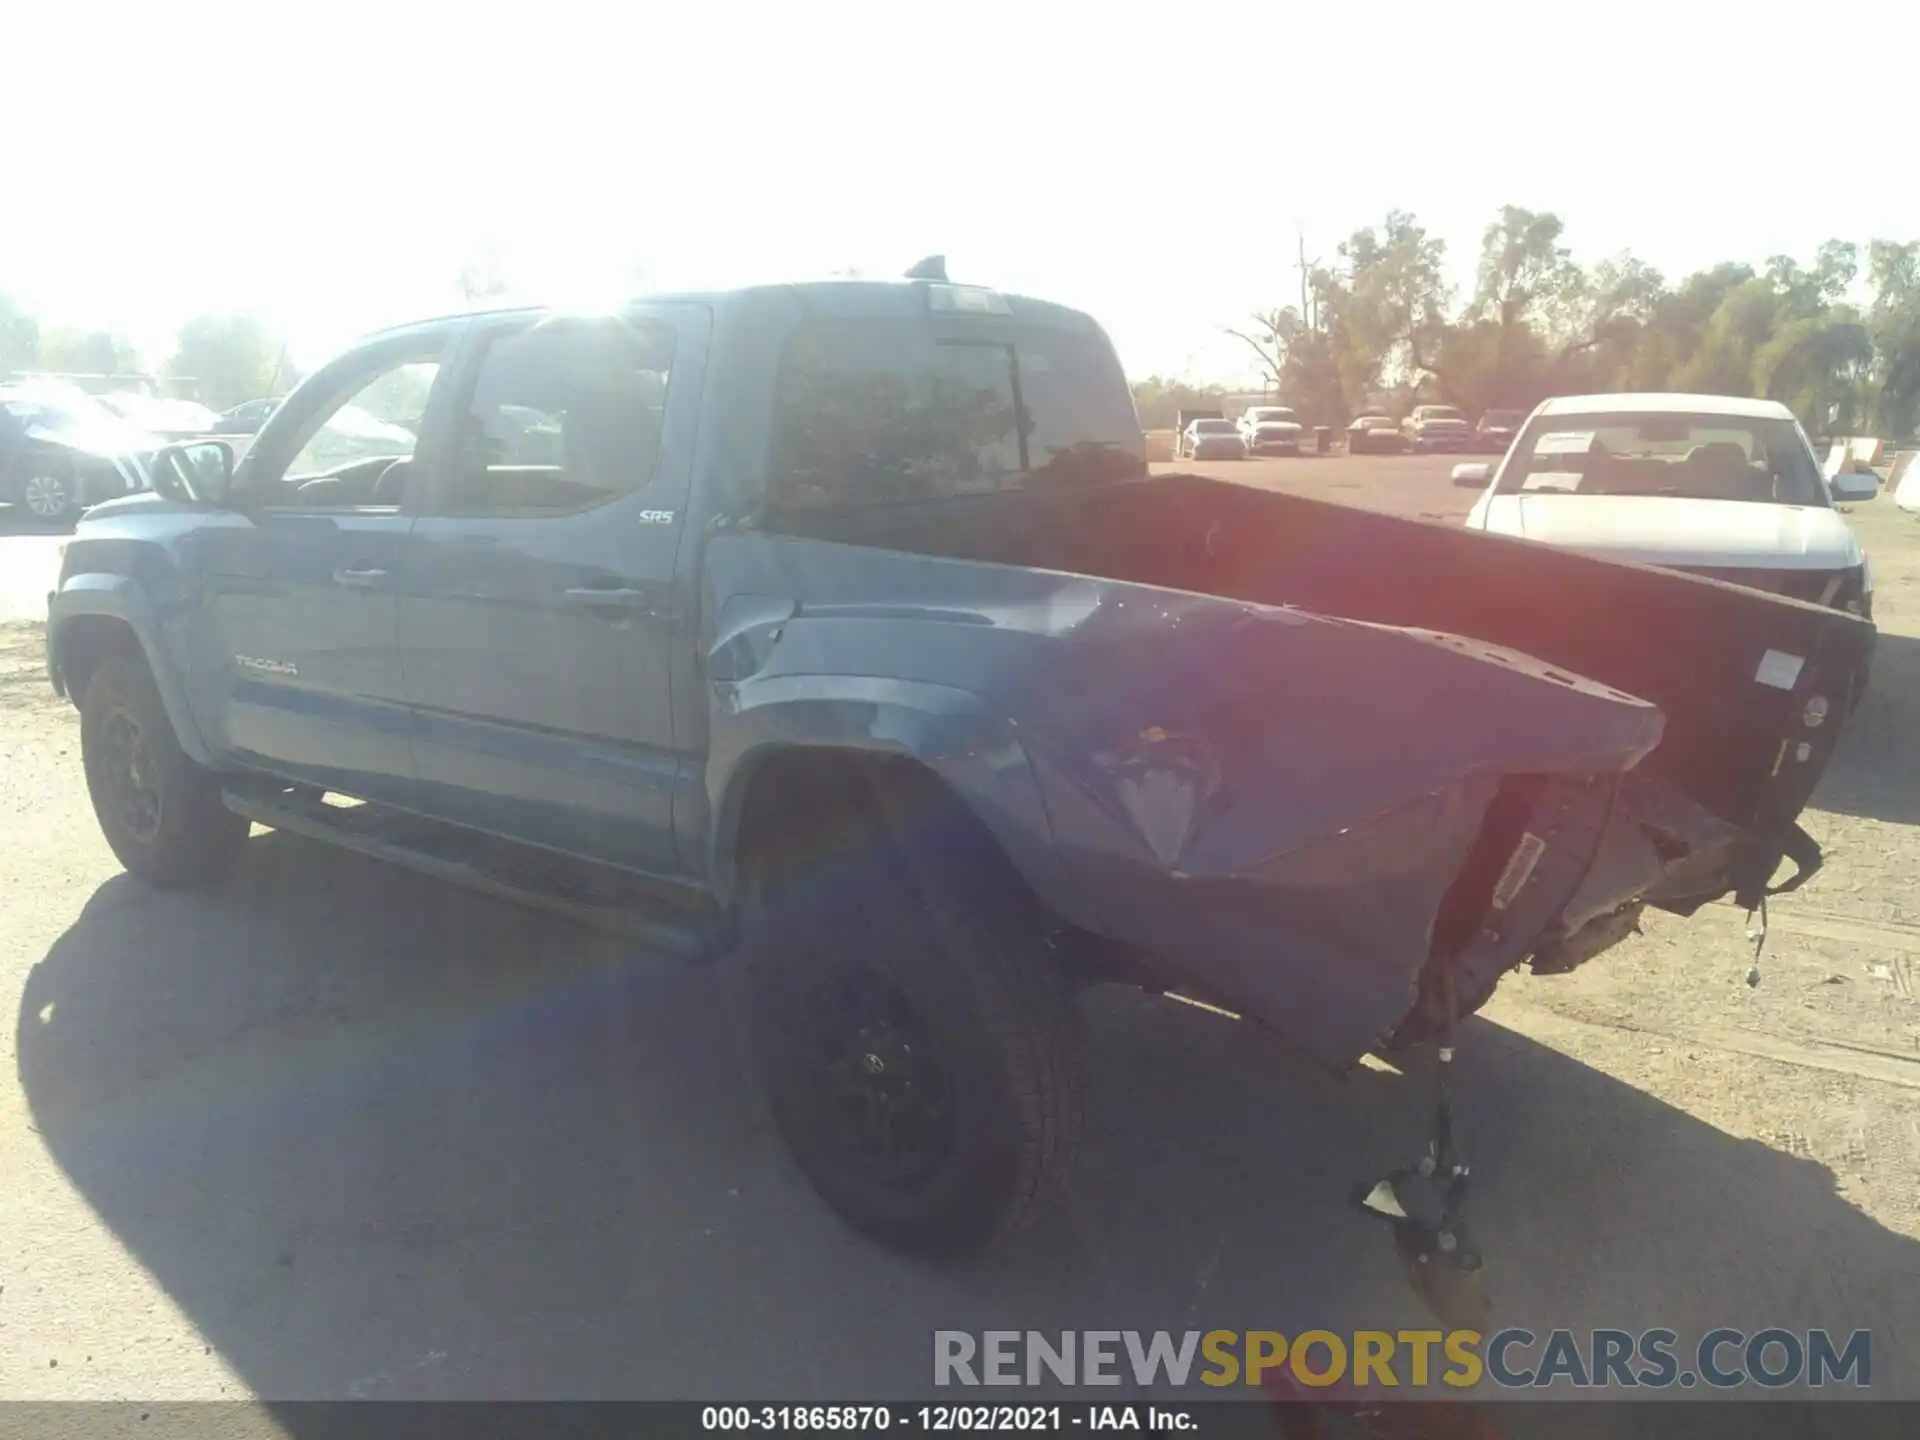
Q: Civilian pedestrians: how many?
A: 0